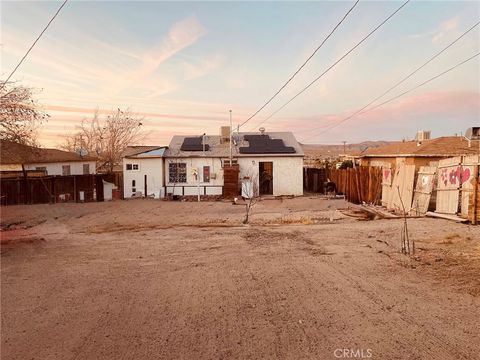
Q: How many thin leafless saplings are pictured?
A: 2